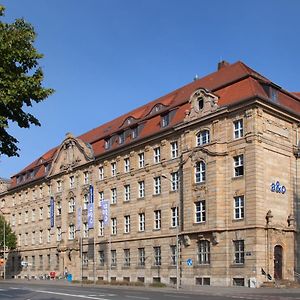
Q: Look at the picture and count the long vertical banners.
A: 5